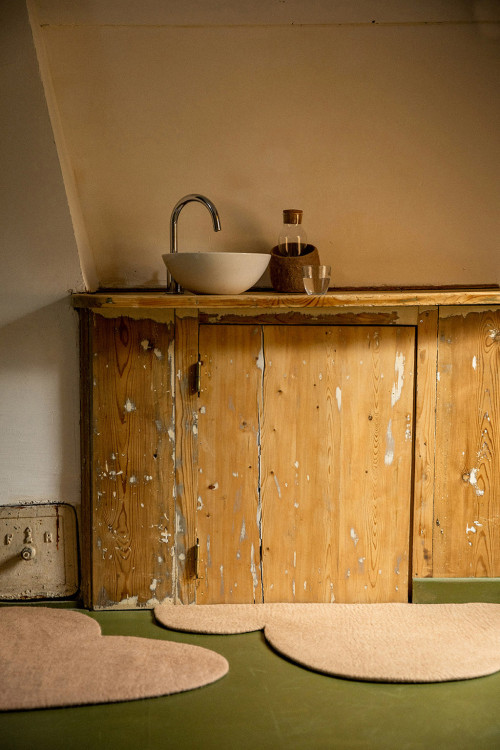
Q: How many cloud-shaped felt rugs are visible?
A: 2